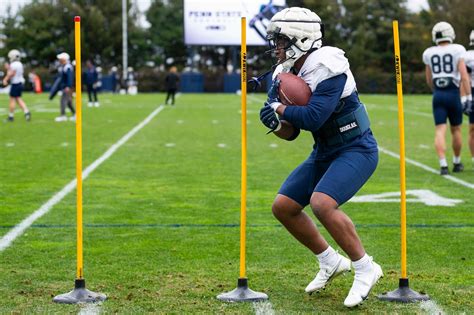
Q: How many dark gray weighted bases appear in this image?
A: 3